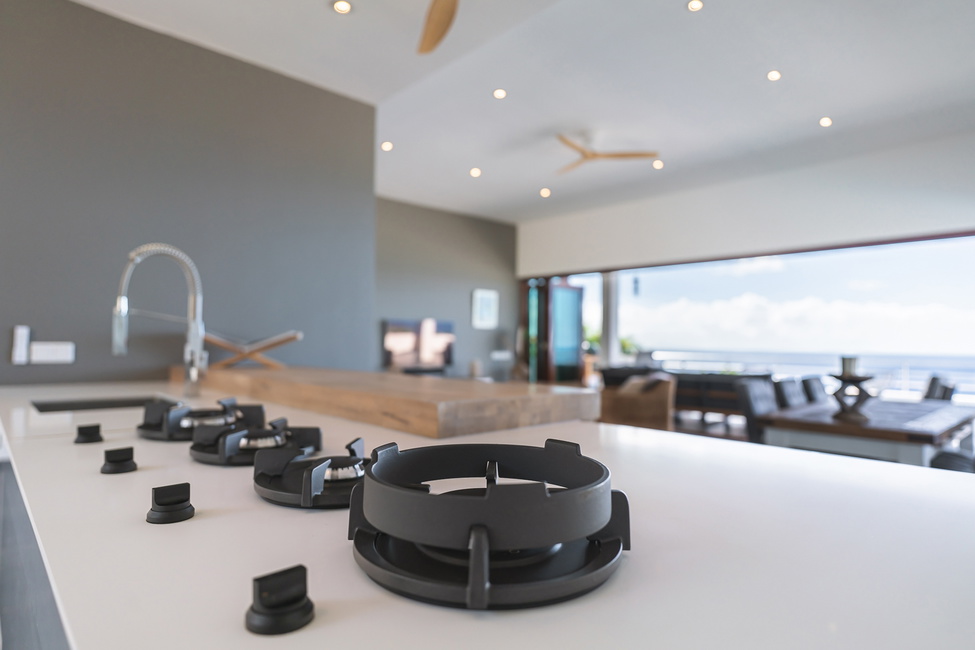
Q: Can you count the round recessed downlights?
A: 9